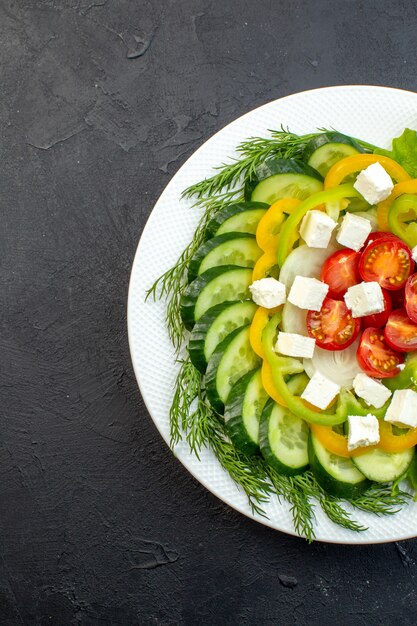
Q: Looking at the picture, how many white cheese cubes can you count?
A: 11